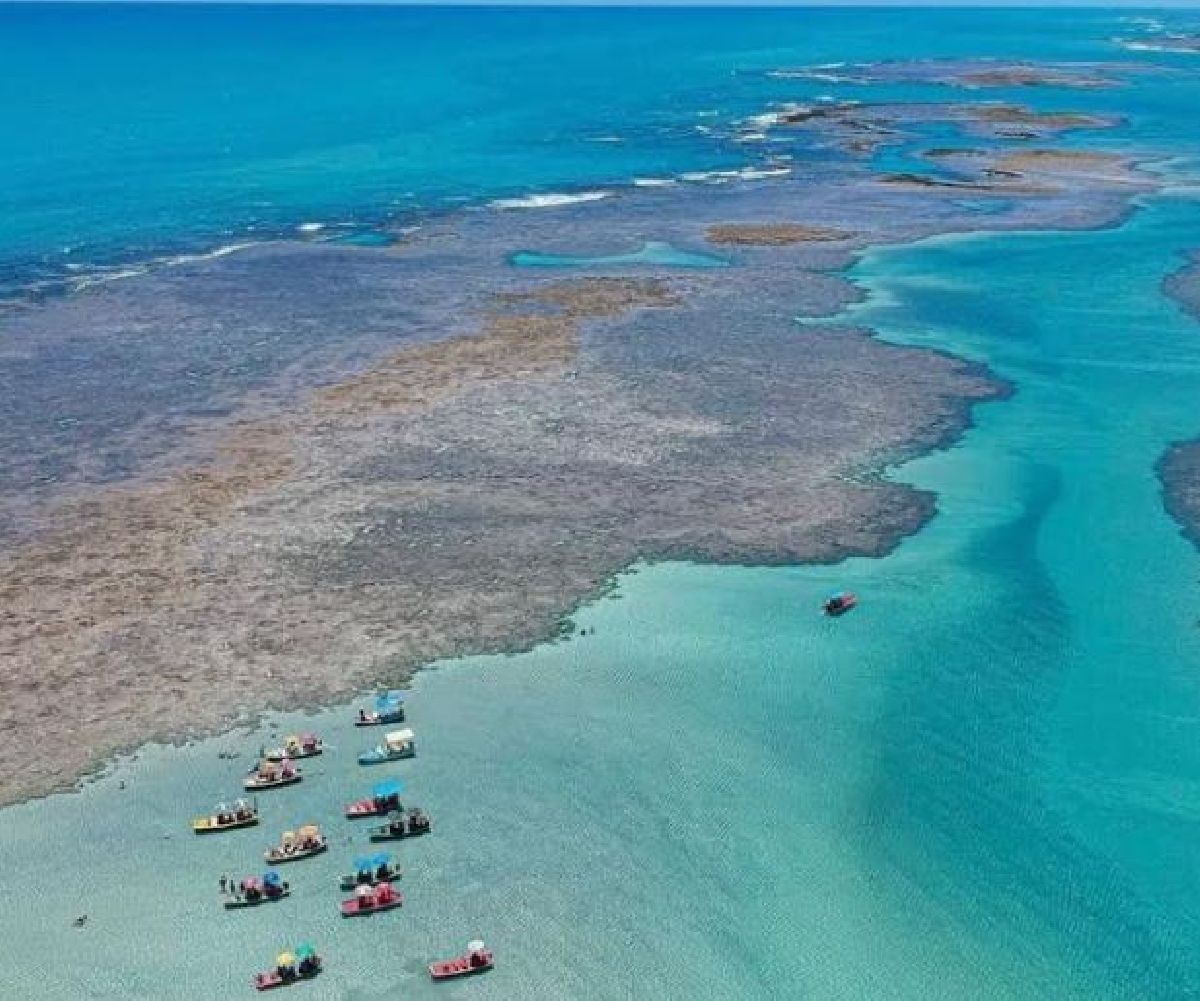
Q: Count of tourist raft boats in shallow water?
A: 14